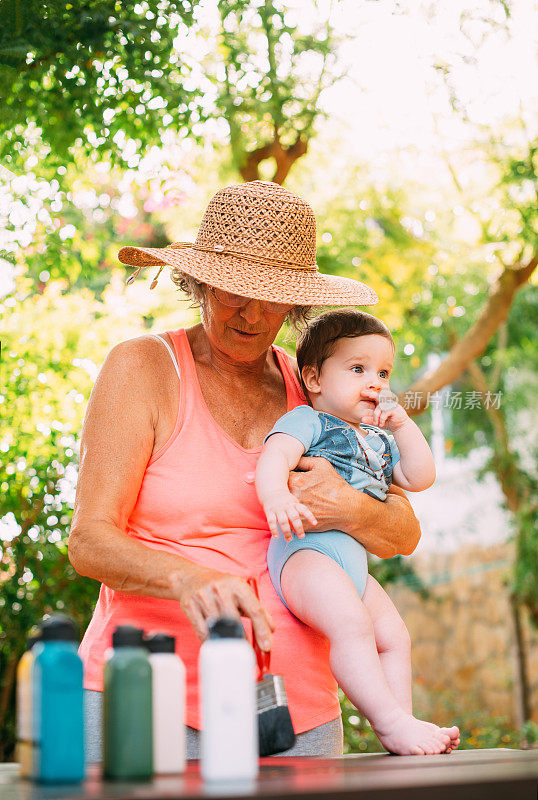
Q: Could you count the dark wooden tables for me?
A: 1